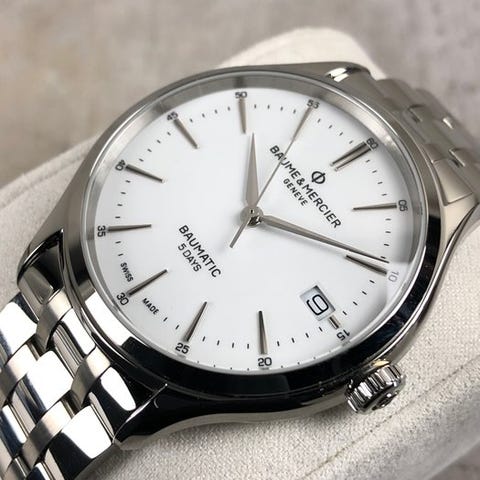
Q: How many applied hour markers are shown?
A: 12